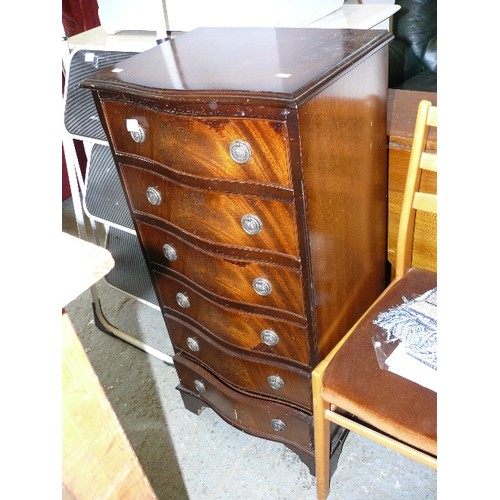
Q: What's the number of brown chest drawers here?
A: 6